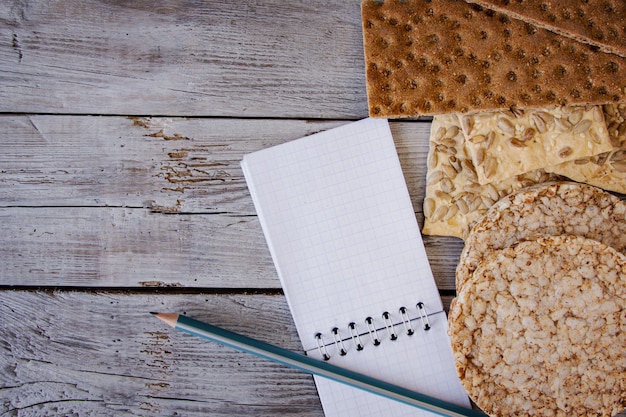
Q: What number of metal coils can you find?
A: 7